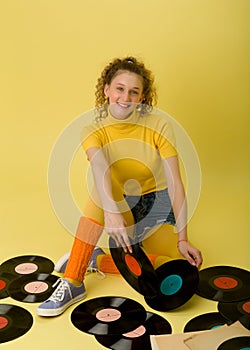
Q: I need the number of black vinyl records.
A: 12